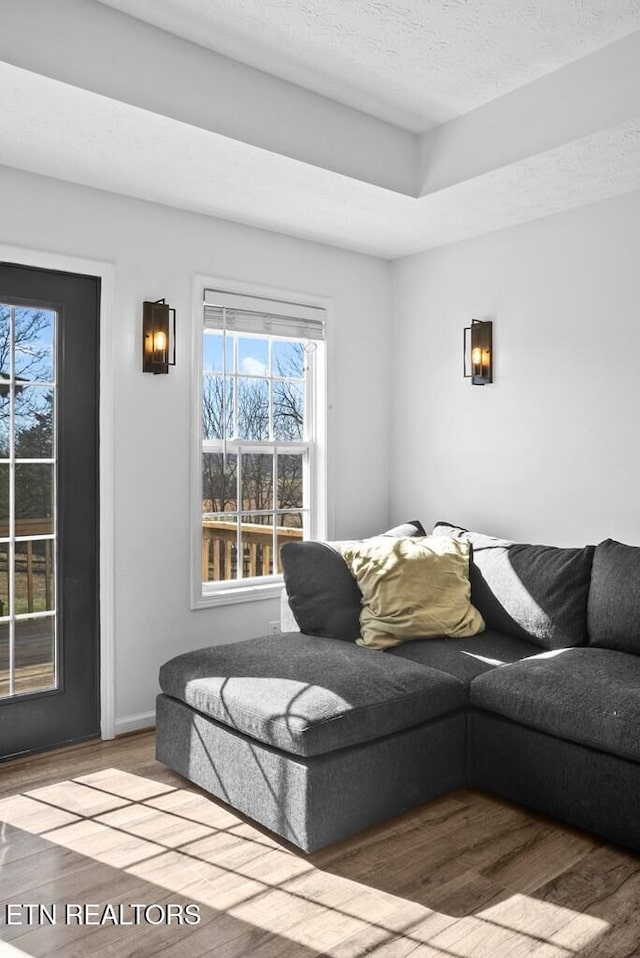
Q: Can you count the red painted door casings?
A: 0